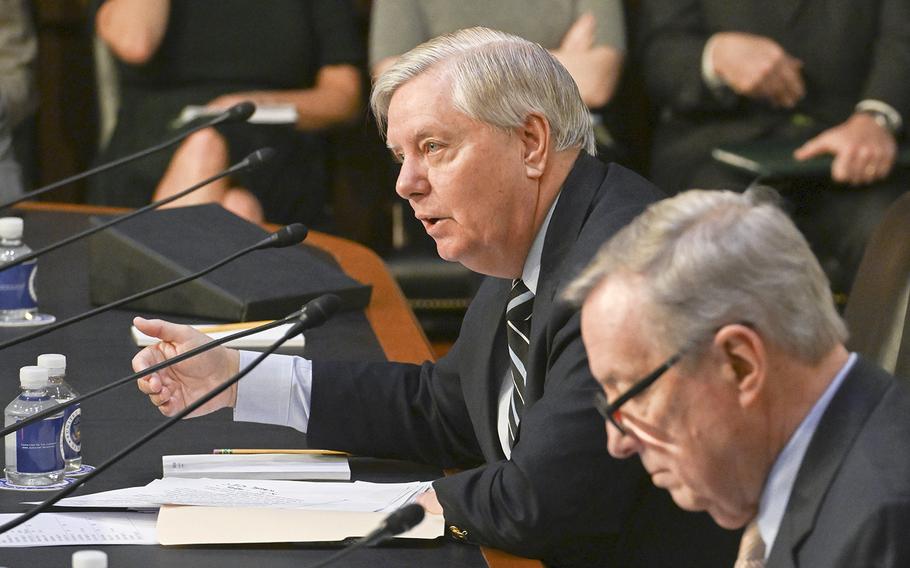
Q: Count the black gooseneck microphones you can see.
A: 6